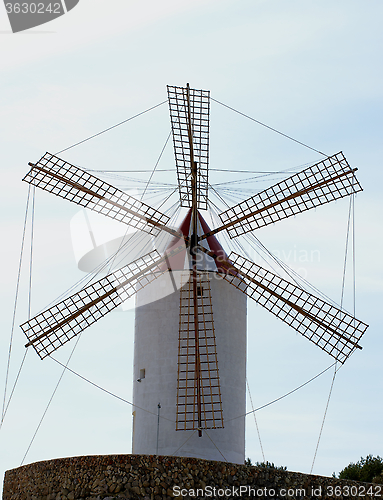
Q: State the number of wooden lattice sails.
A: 6